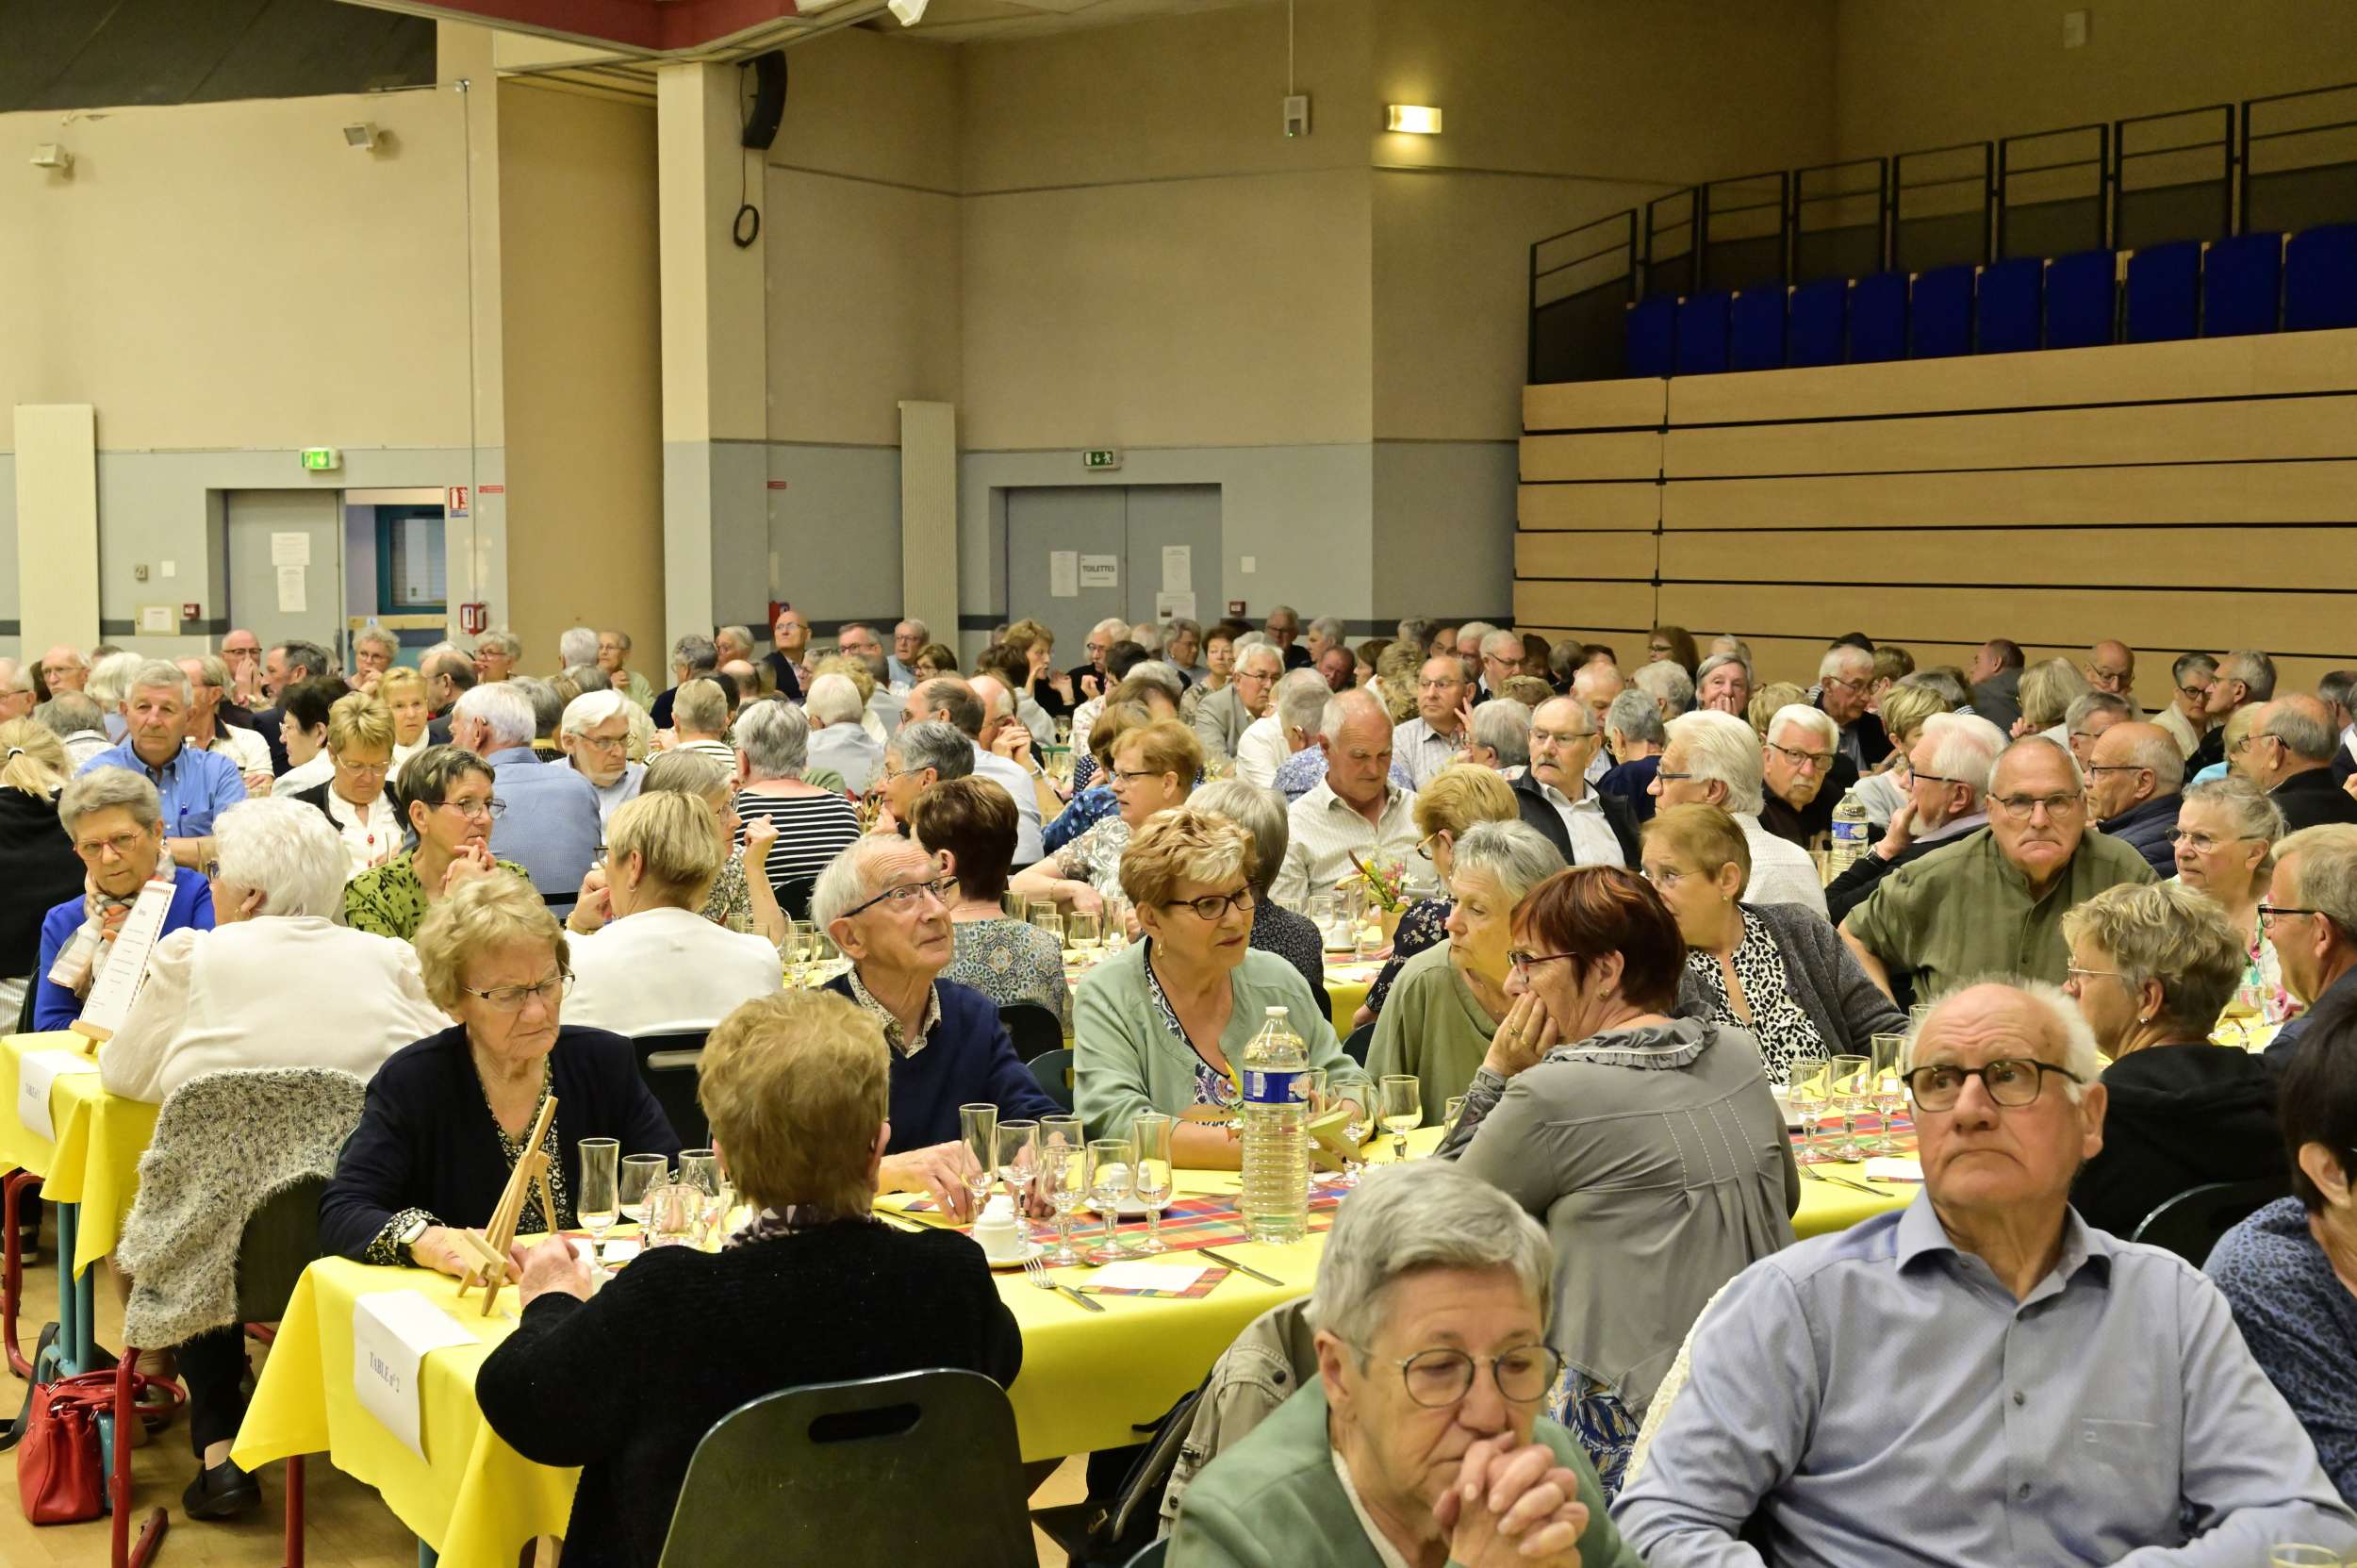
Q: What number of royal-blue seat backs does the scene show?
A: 11